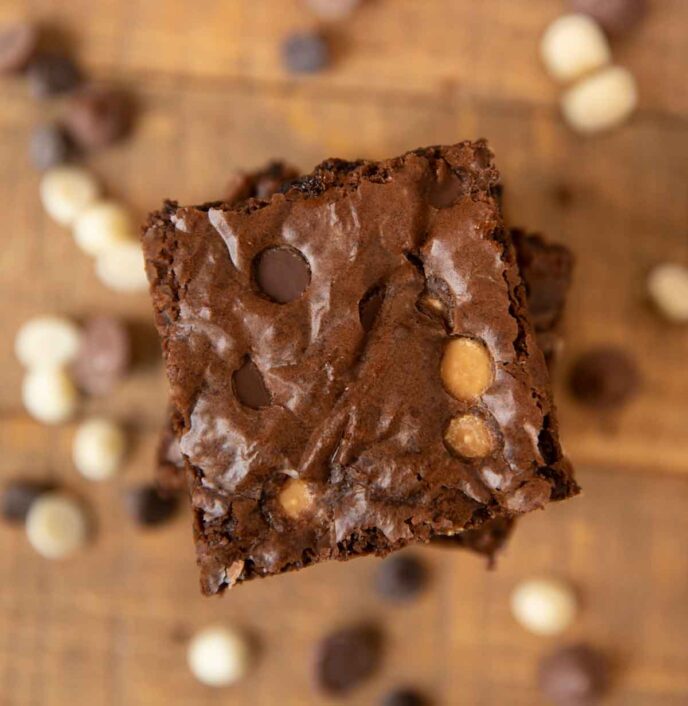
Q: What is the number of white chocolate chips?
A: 12